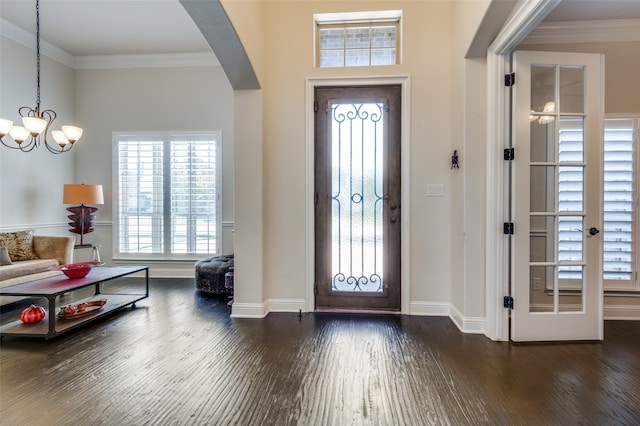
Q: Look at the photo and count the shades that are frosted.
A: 5